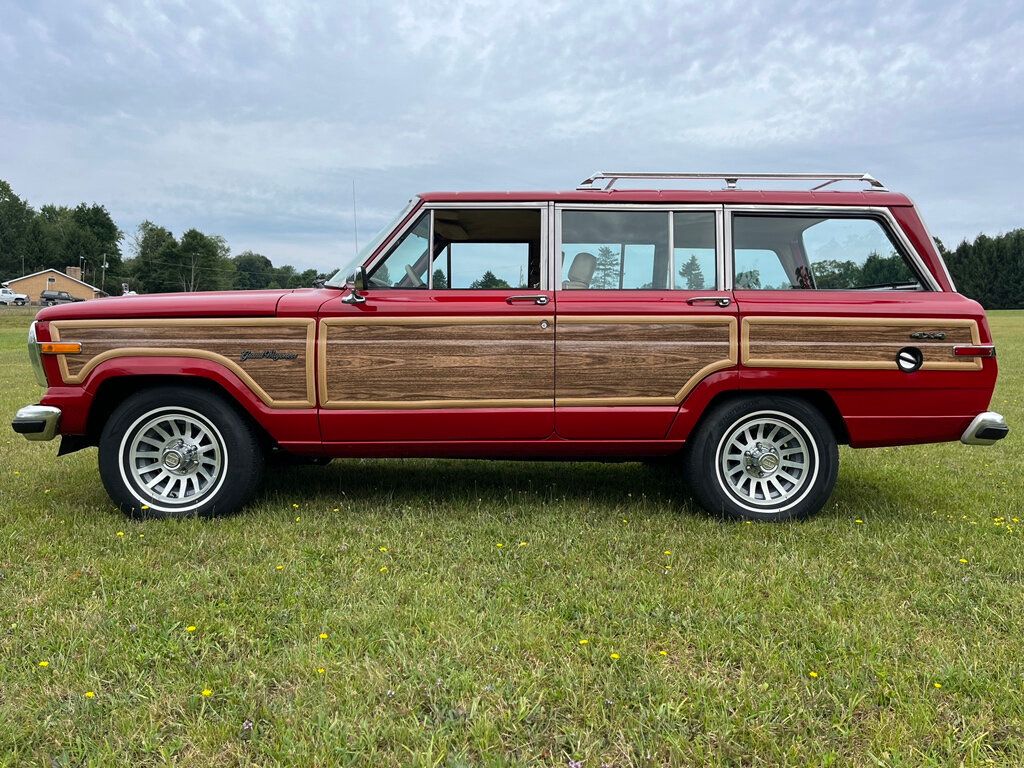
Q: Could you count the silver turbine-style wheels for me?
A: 2